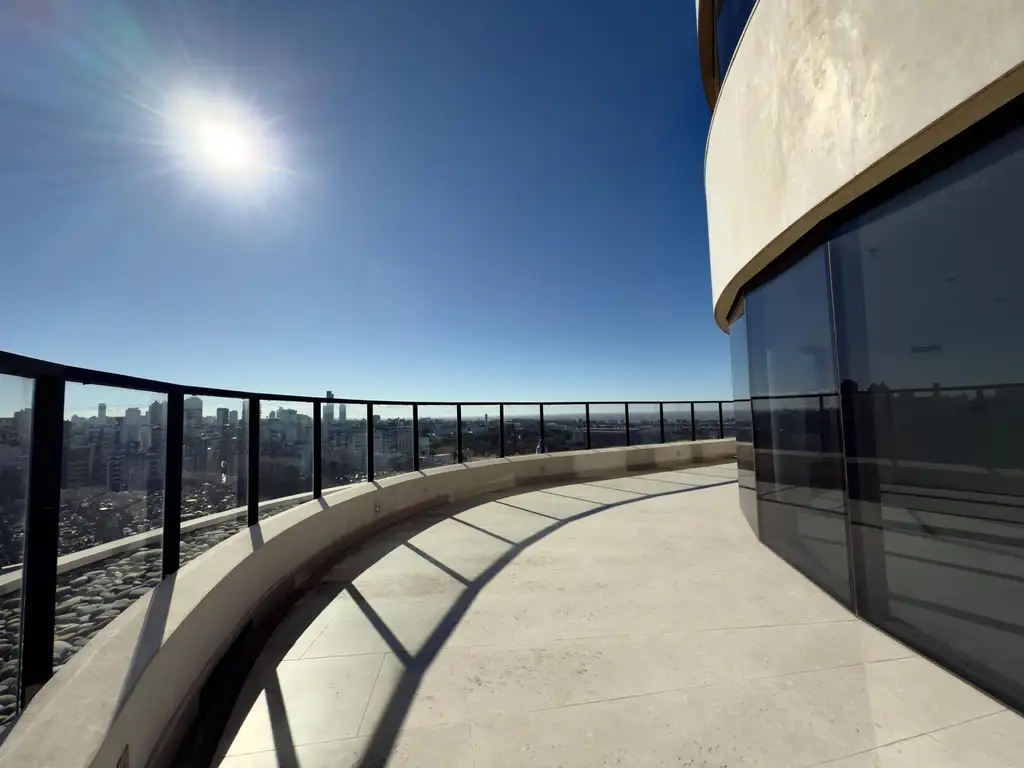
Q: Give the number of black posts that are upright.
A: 14